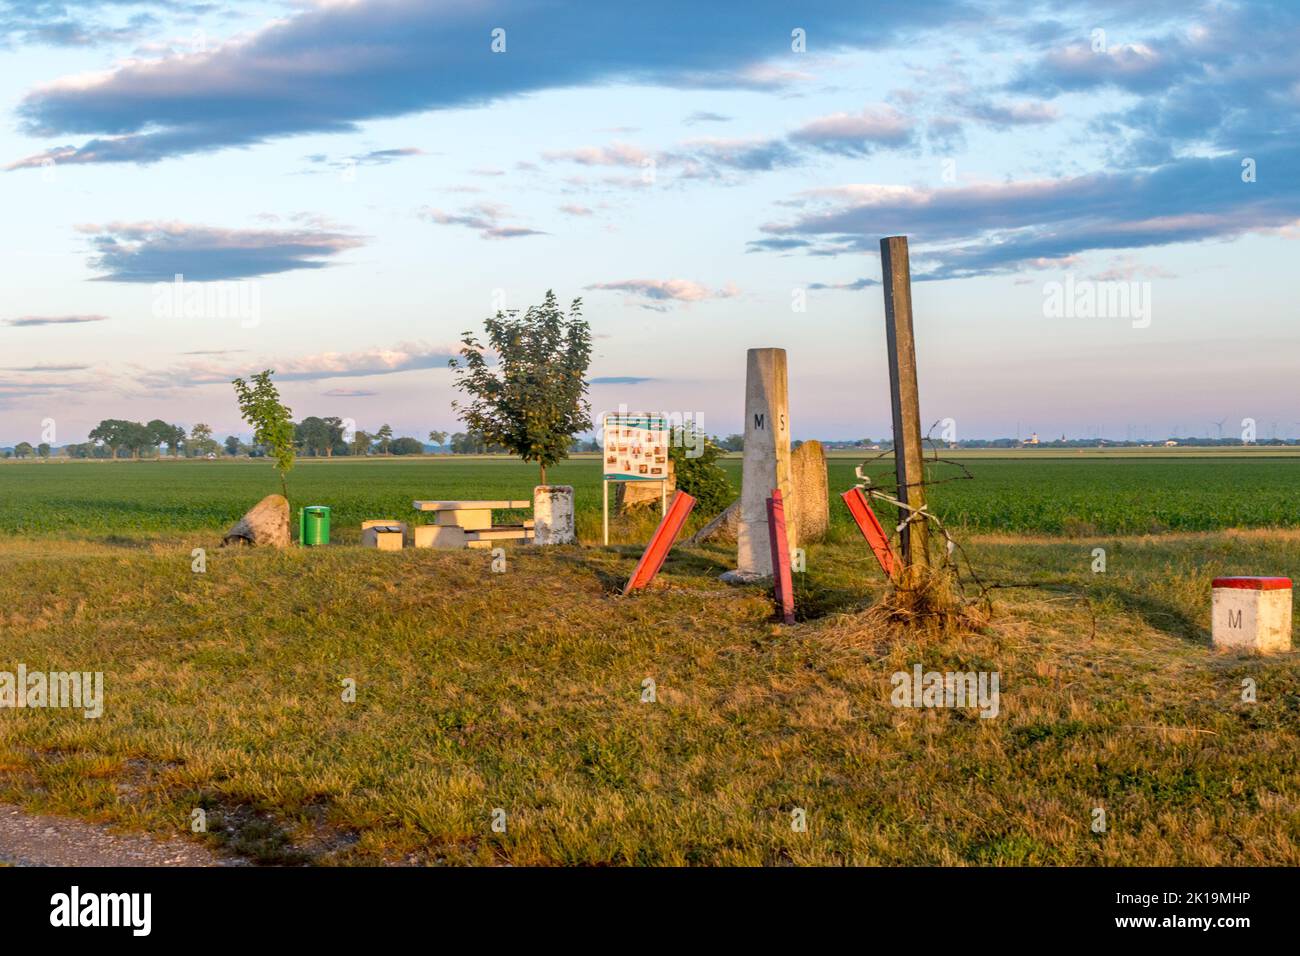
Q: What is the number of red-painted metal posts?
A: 3